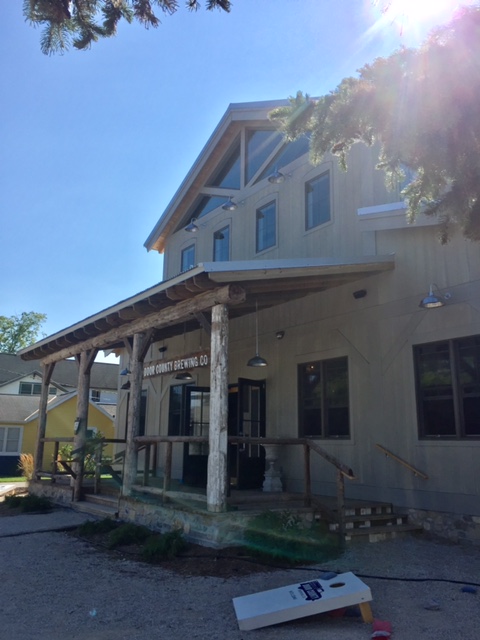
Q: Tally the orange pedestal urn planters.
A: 0